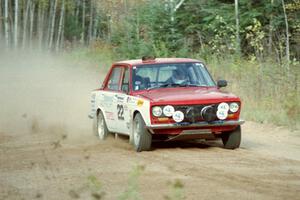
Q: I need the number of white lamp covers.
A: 4